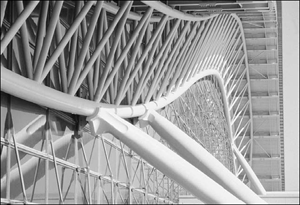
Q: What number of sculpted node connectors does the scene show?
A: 2